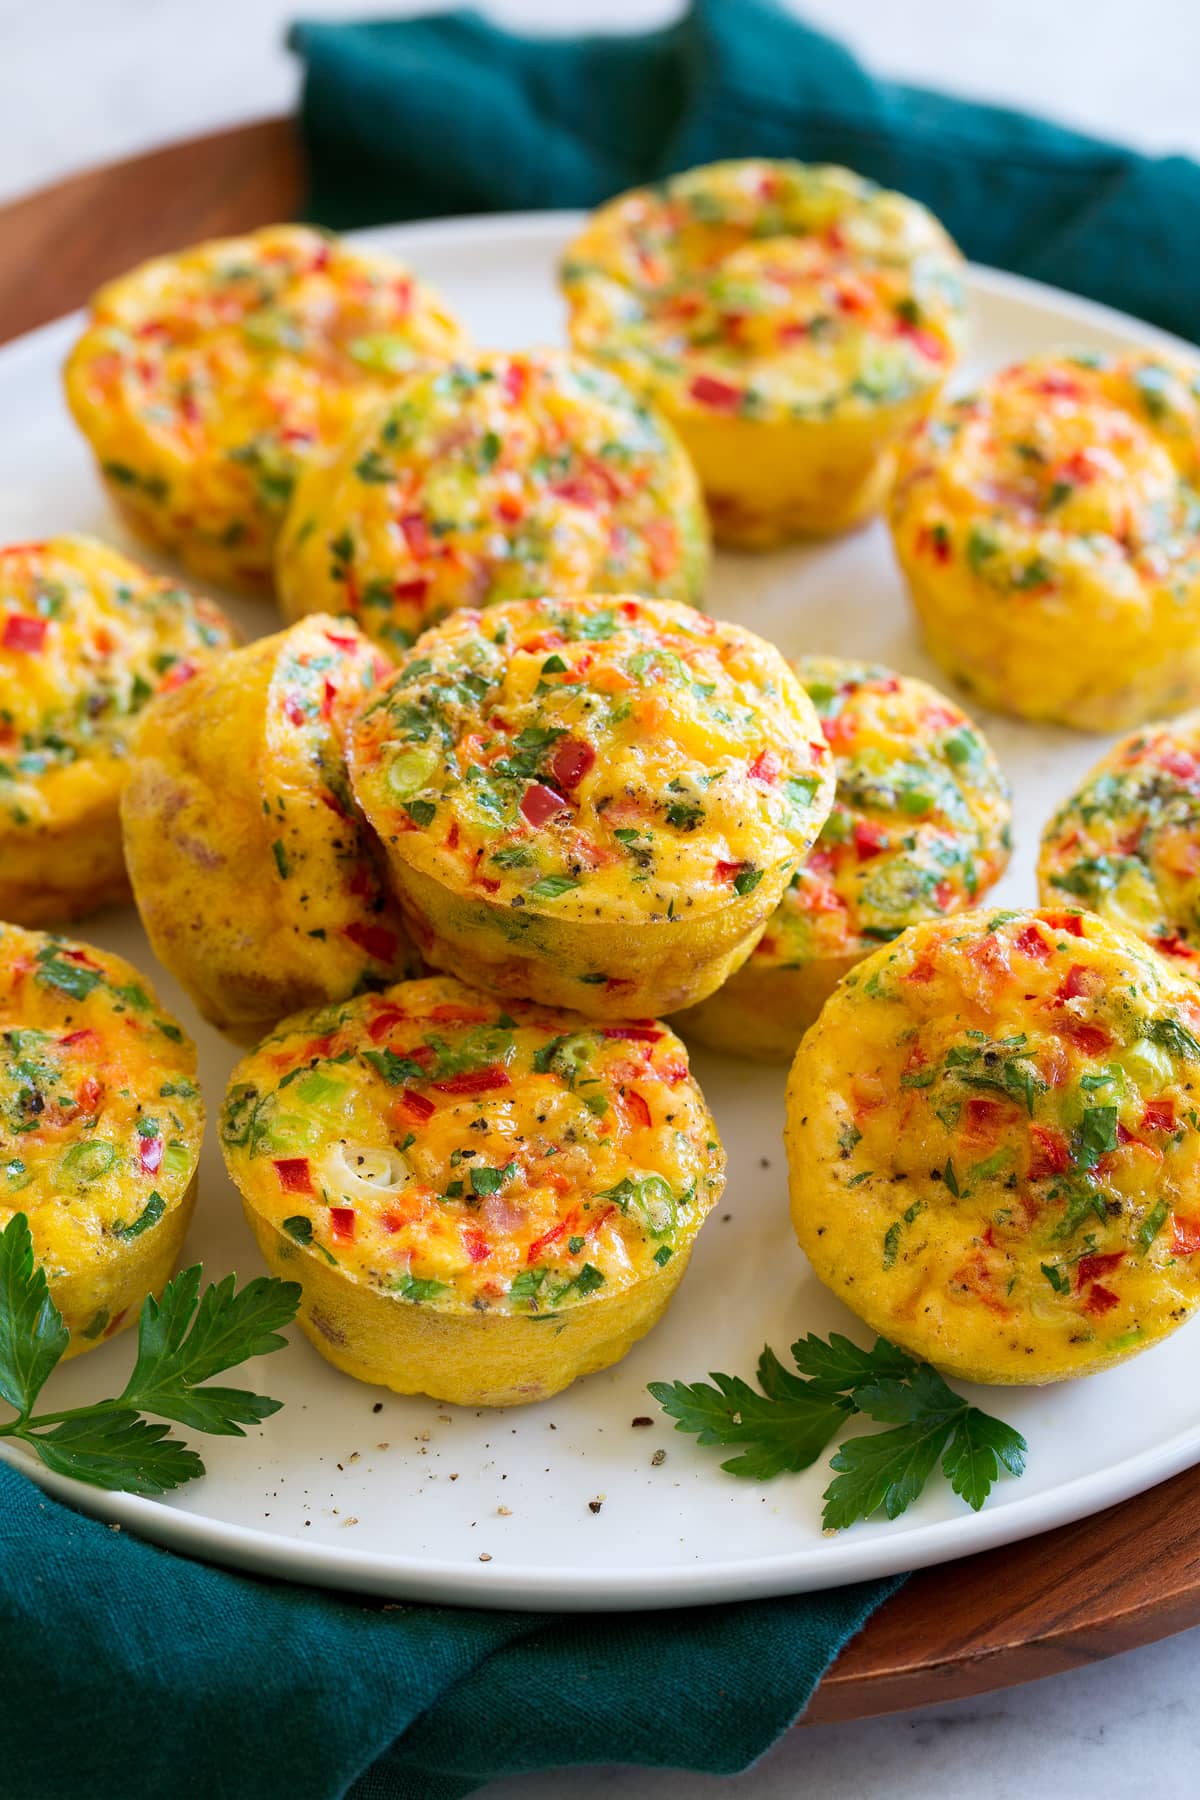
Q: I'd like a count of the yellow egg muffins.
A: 12